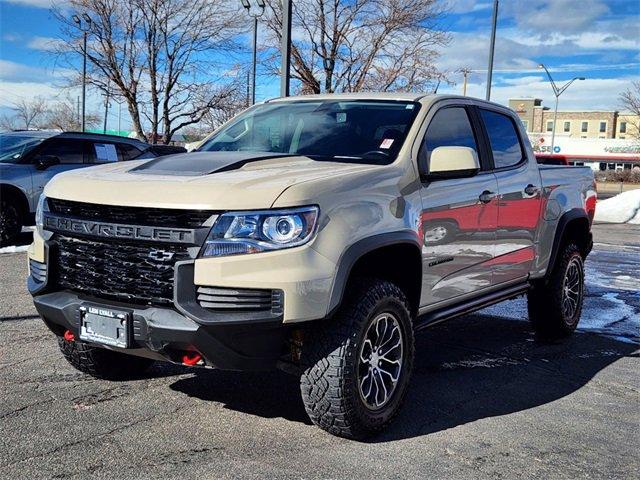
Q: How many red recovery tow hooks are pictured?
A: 2